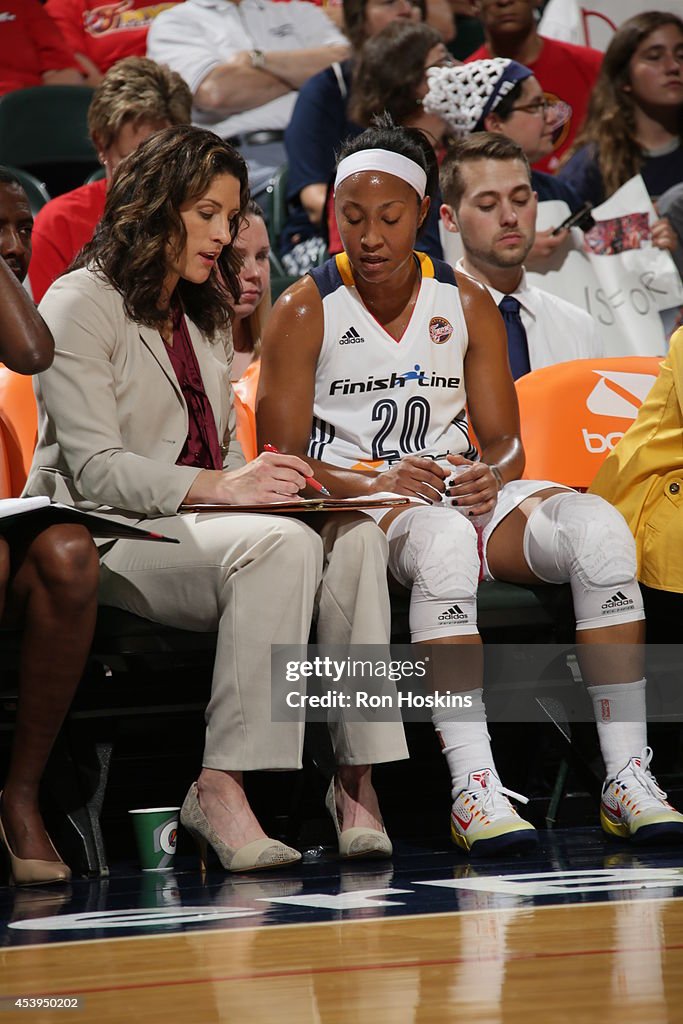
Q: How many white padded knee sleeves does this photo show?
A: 2